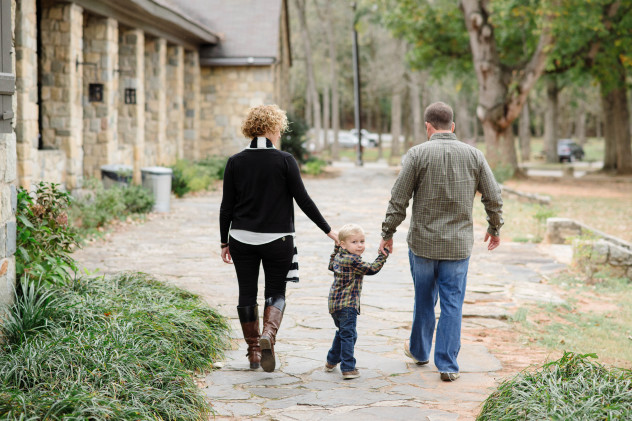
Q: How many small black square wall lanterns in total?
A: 2